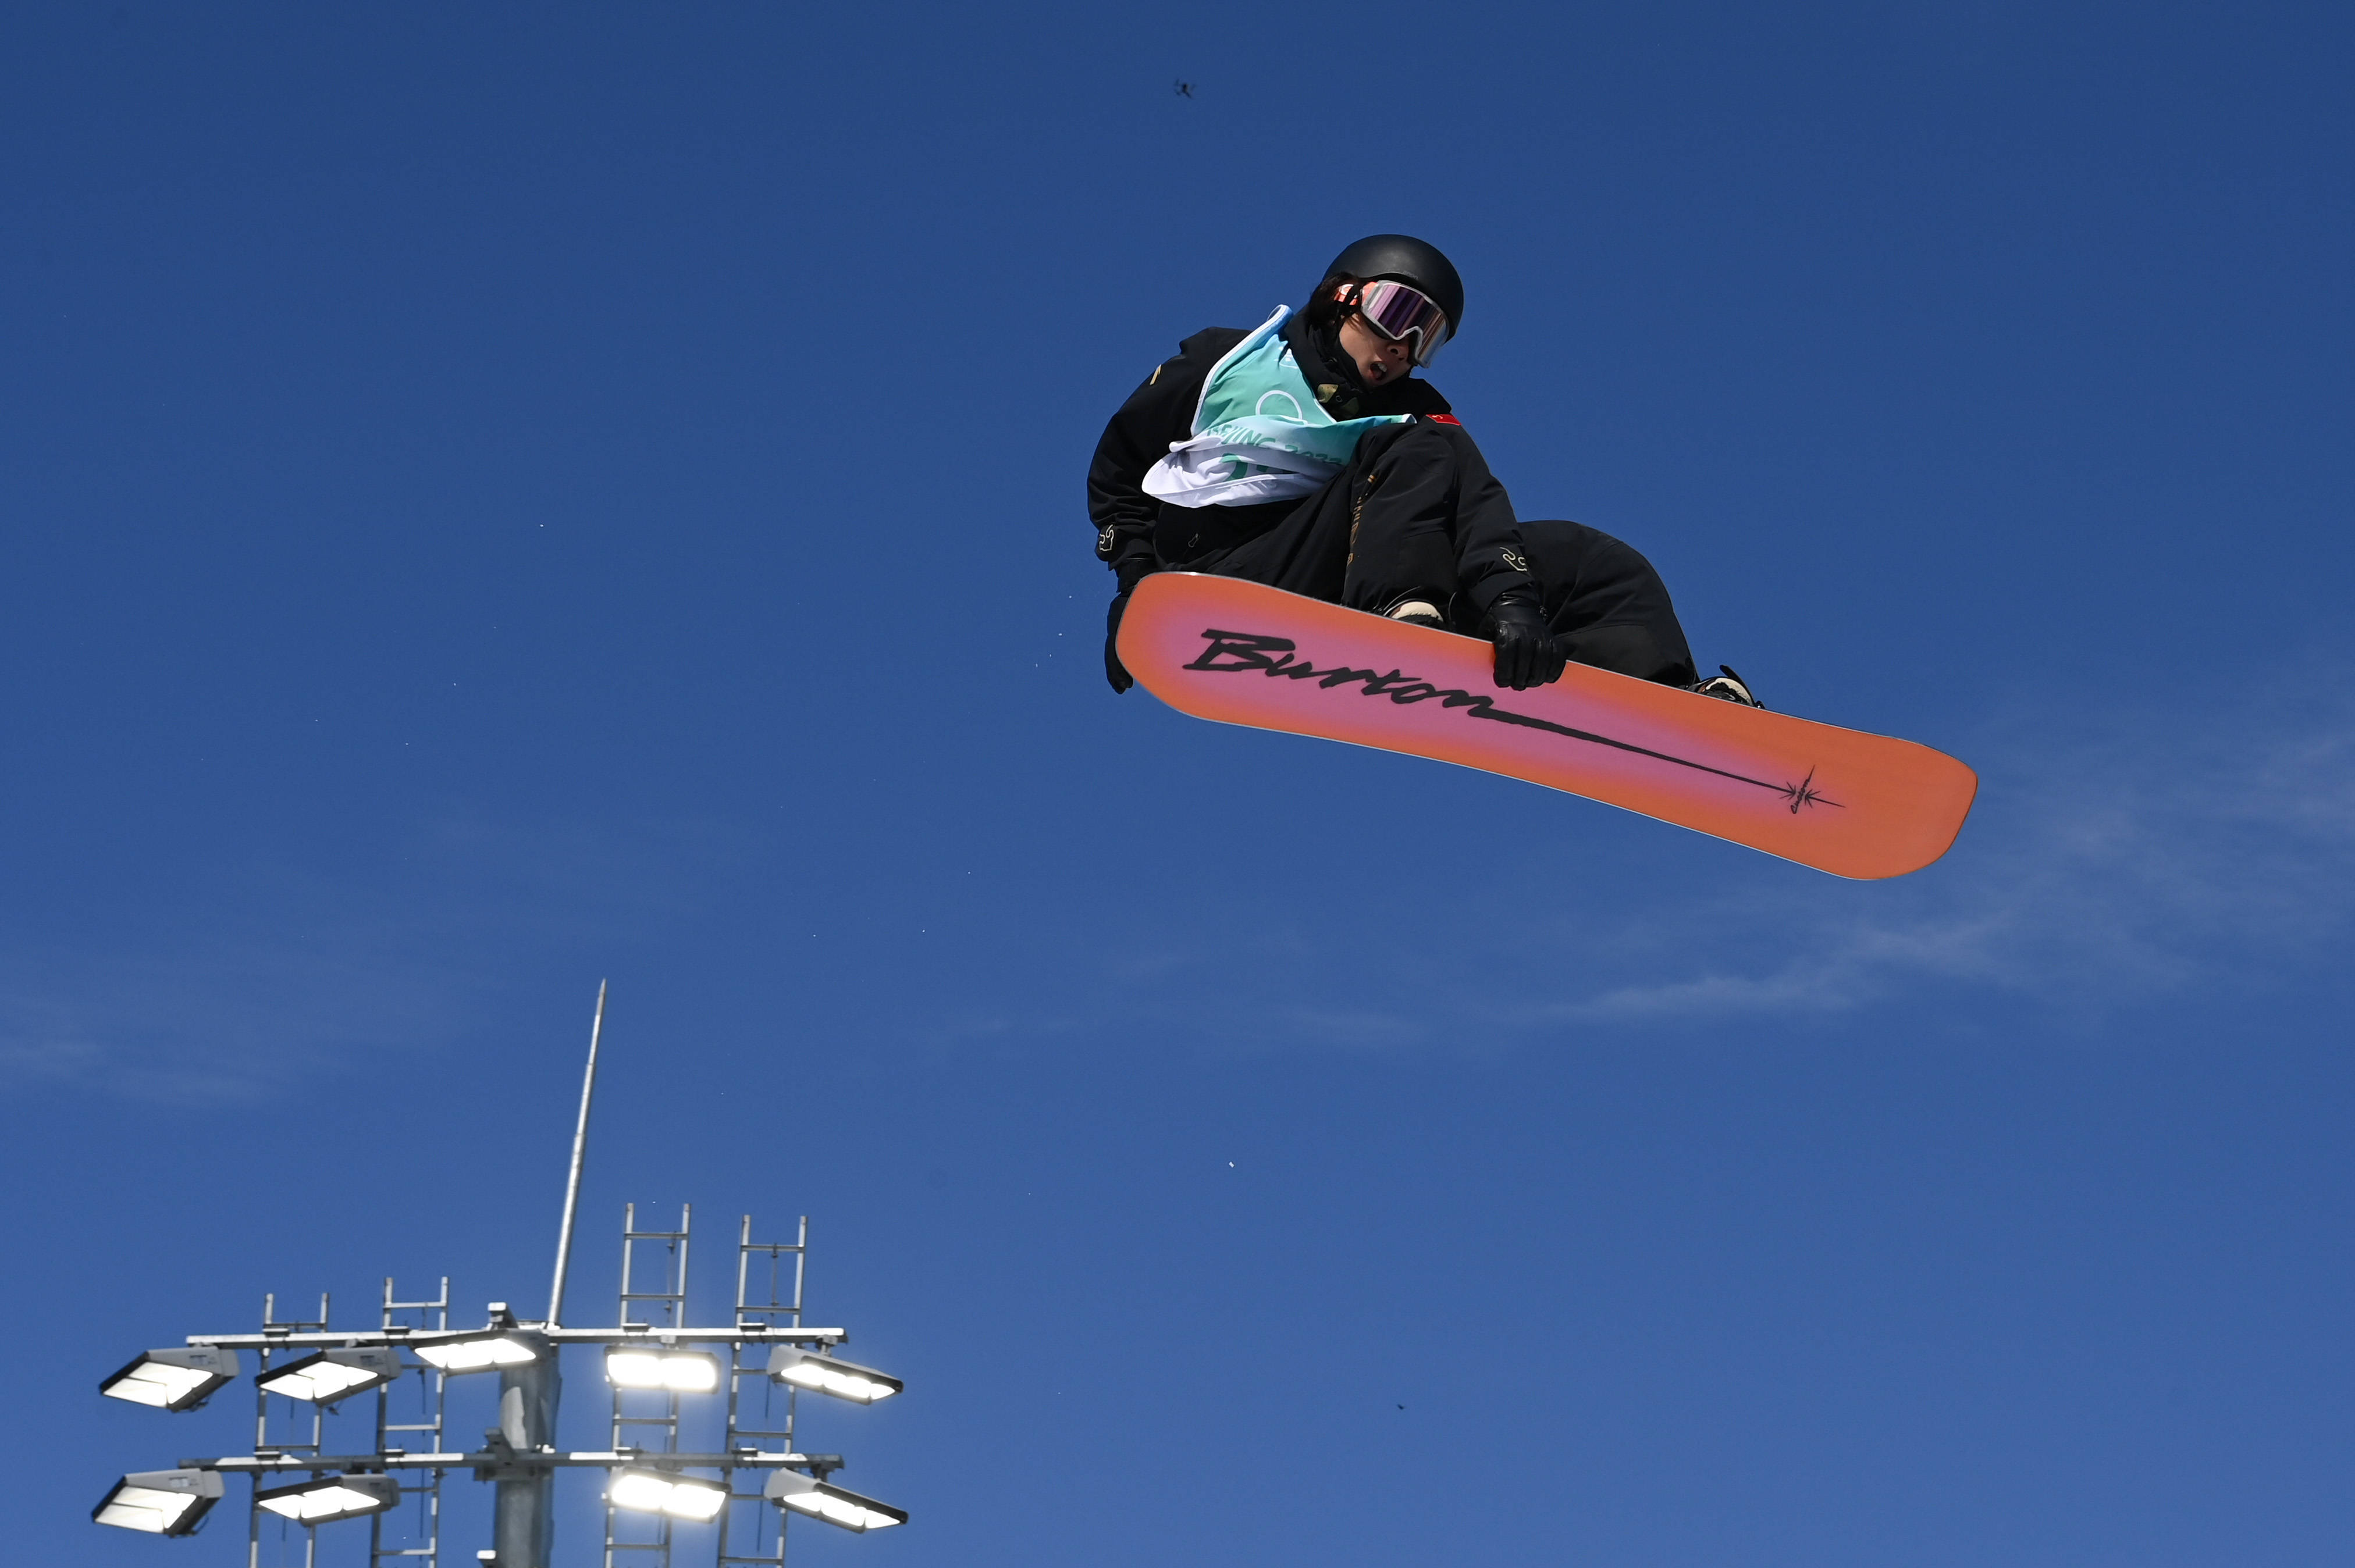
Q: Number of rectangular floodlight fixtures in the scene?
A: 9